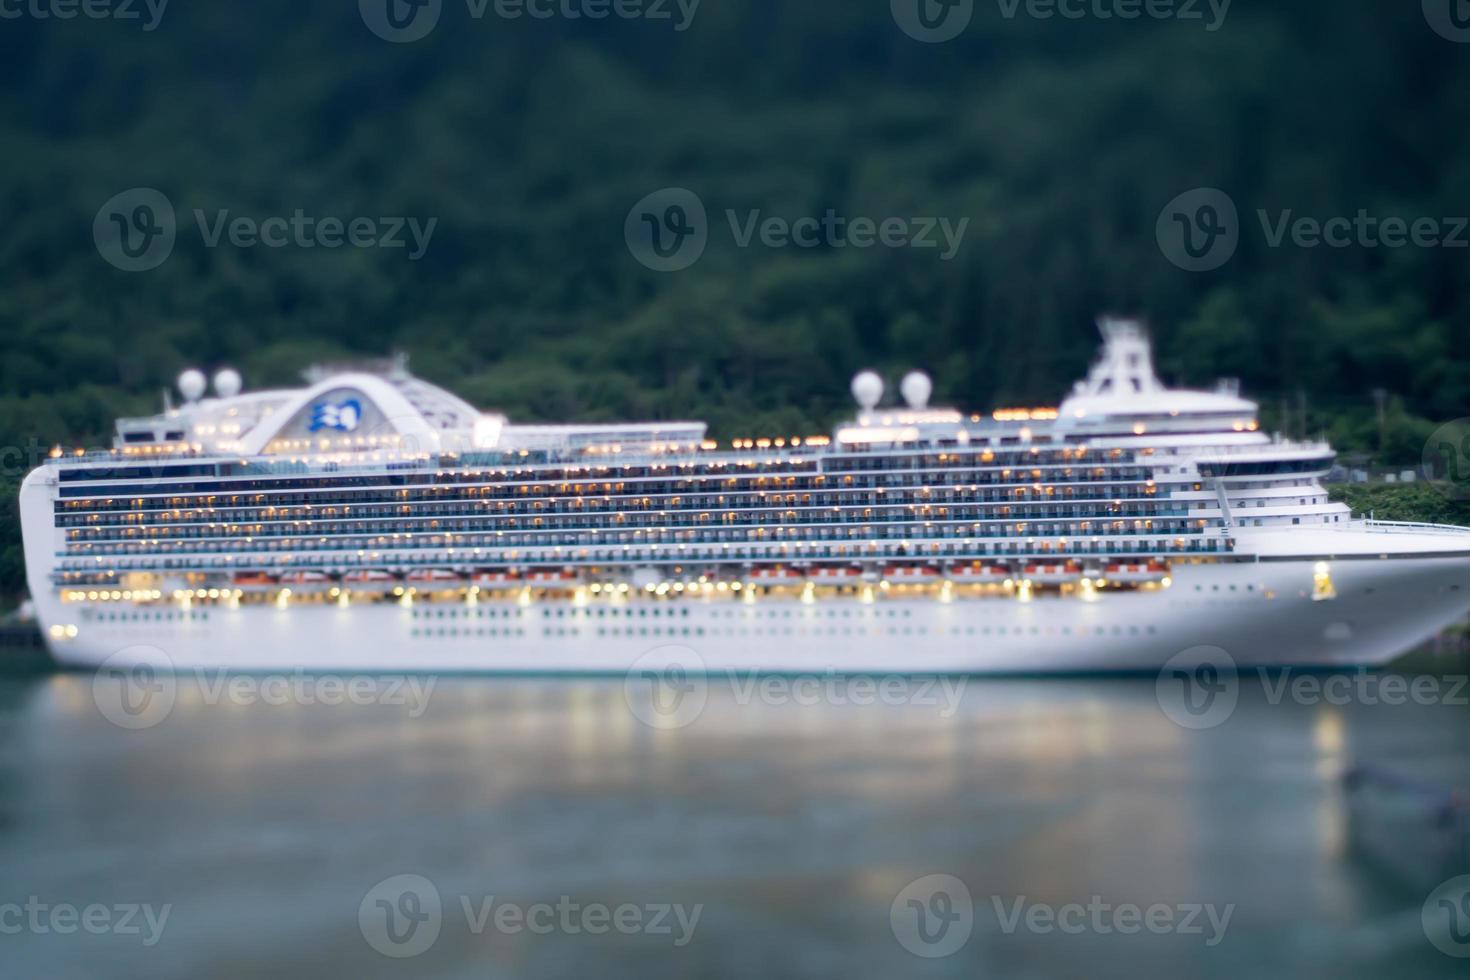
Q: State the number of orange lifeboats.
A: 12